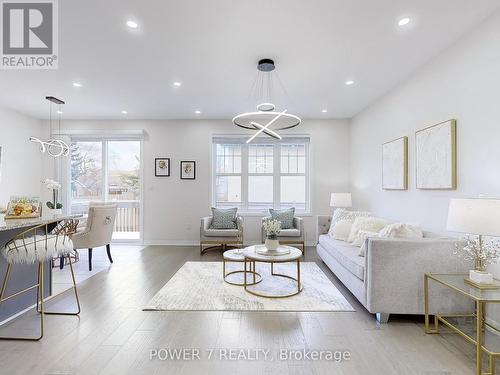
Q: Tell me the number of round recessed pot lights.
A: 9